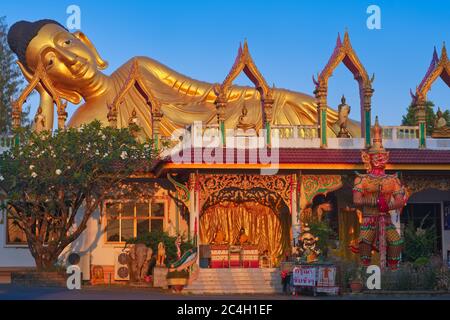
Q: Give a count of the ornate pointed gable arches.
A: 5